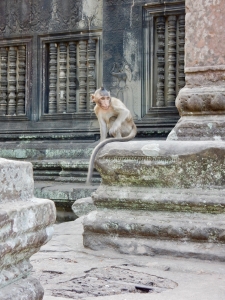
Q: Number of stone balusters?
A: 11